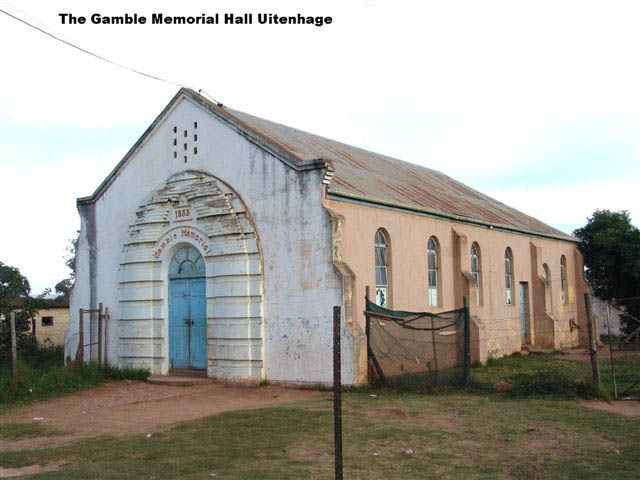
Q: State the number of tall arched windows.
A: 6